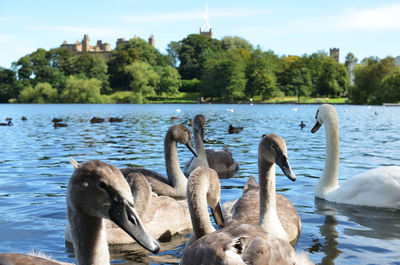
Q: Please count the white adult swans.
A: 1